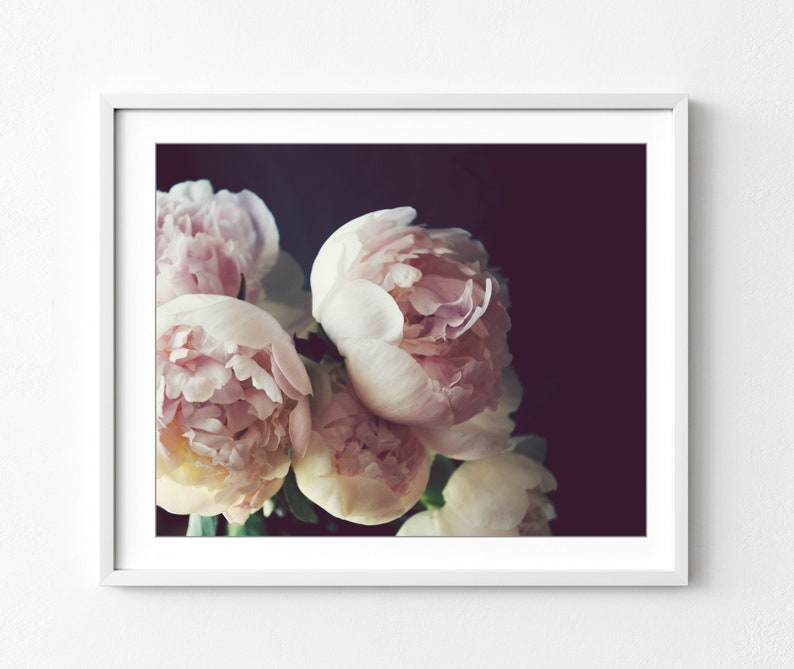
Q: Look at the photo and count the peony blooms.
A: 5